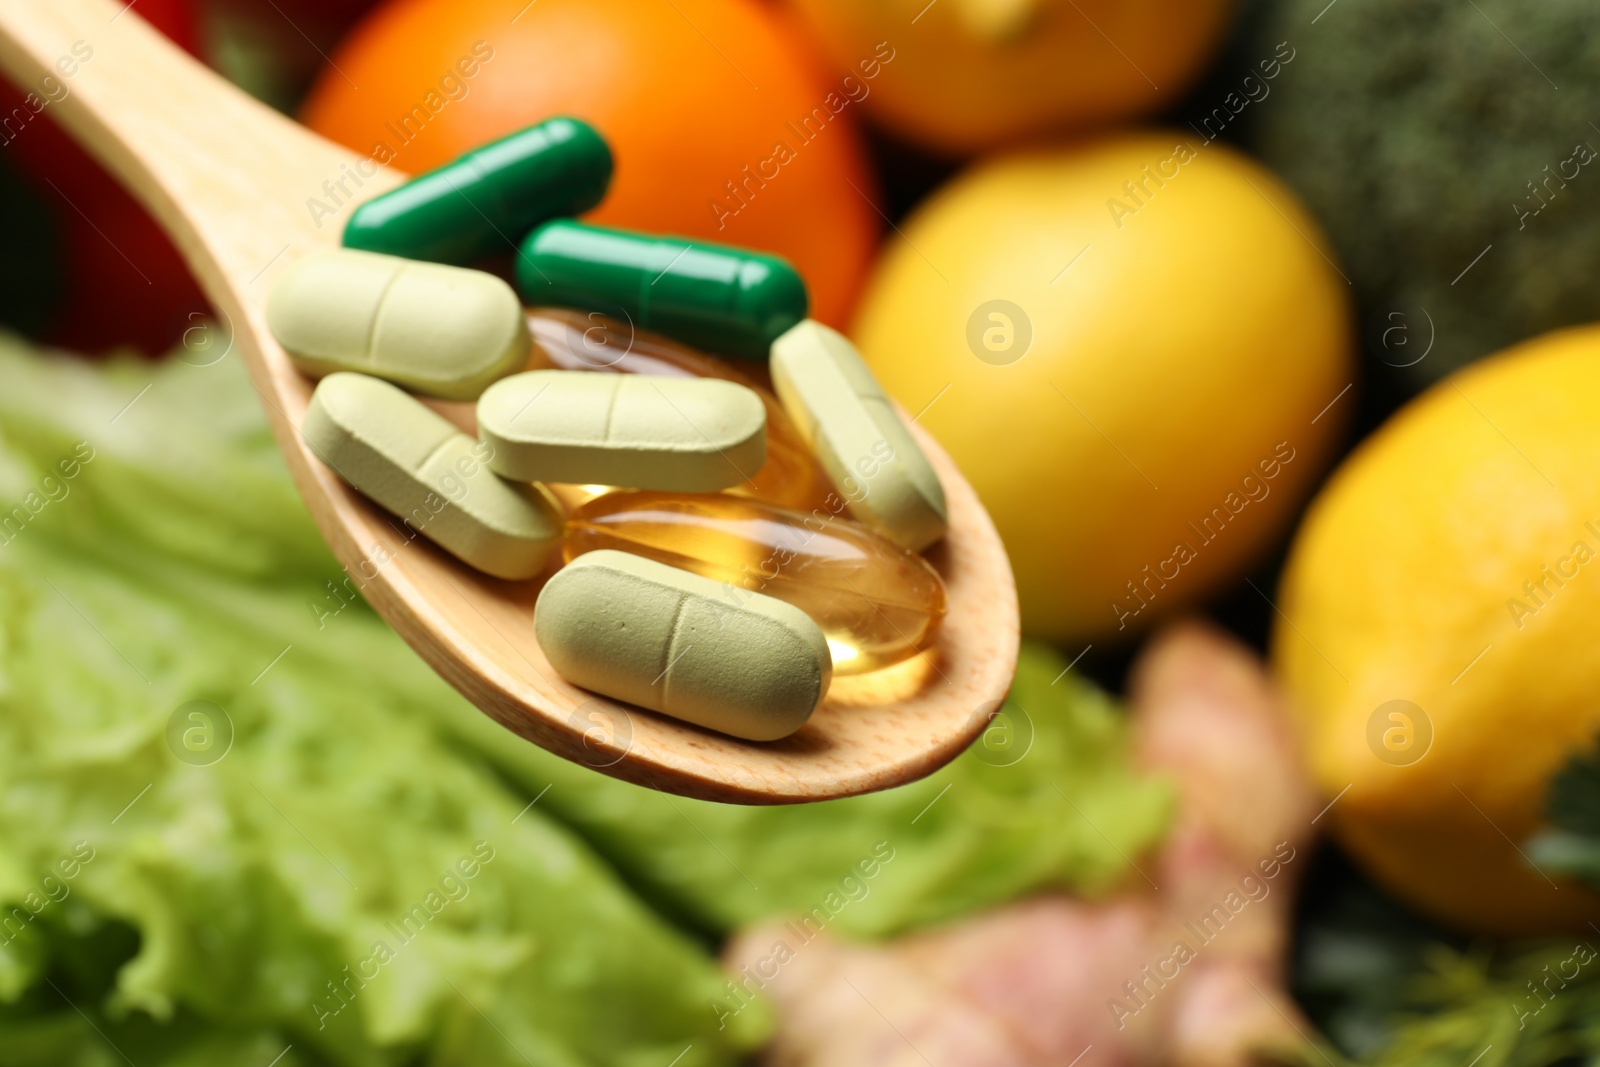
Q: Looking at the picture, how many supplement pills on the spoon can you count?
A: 9